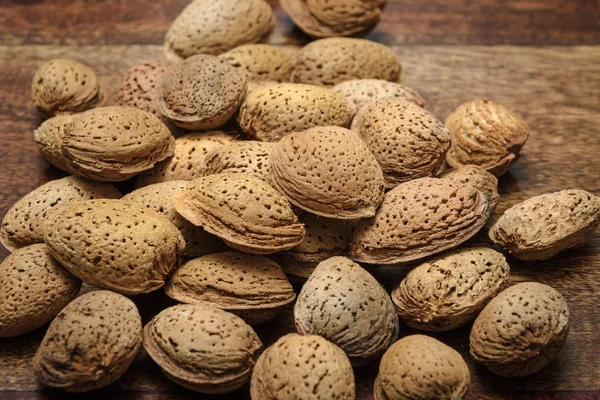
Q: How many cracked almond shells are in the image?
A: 0